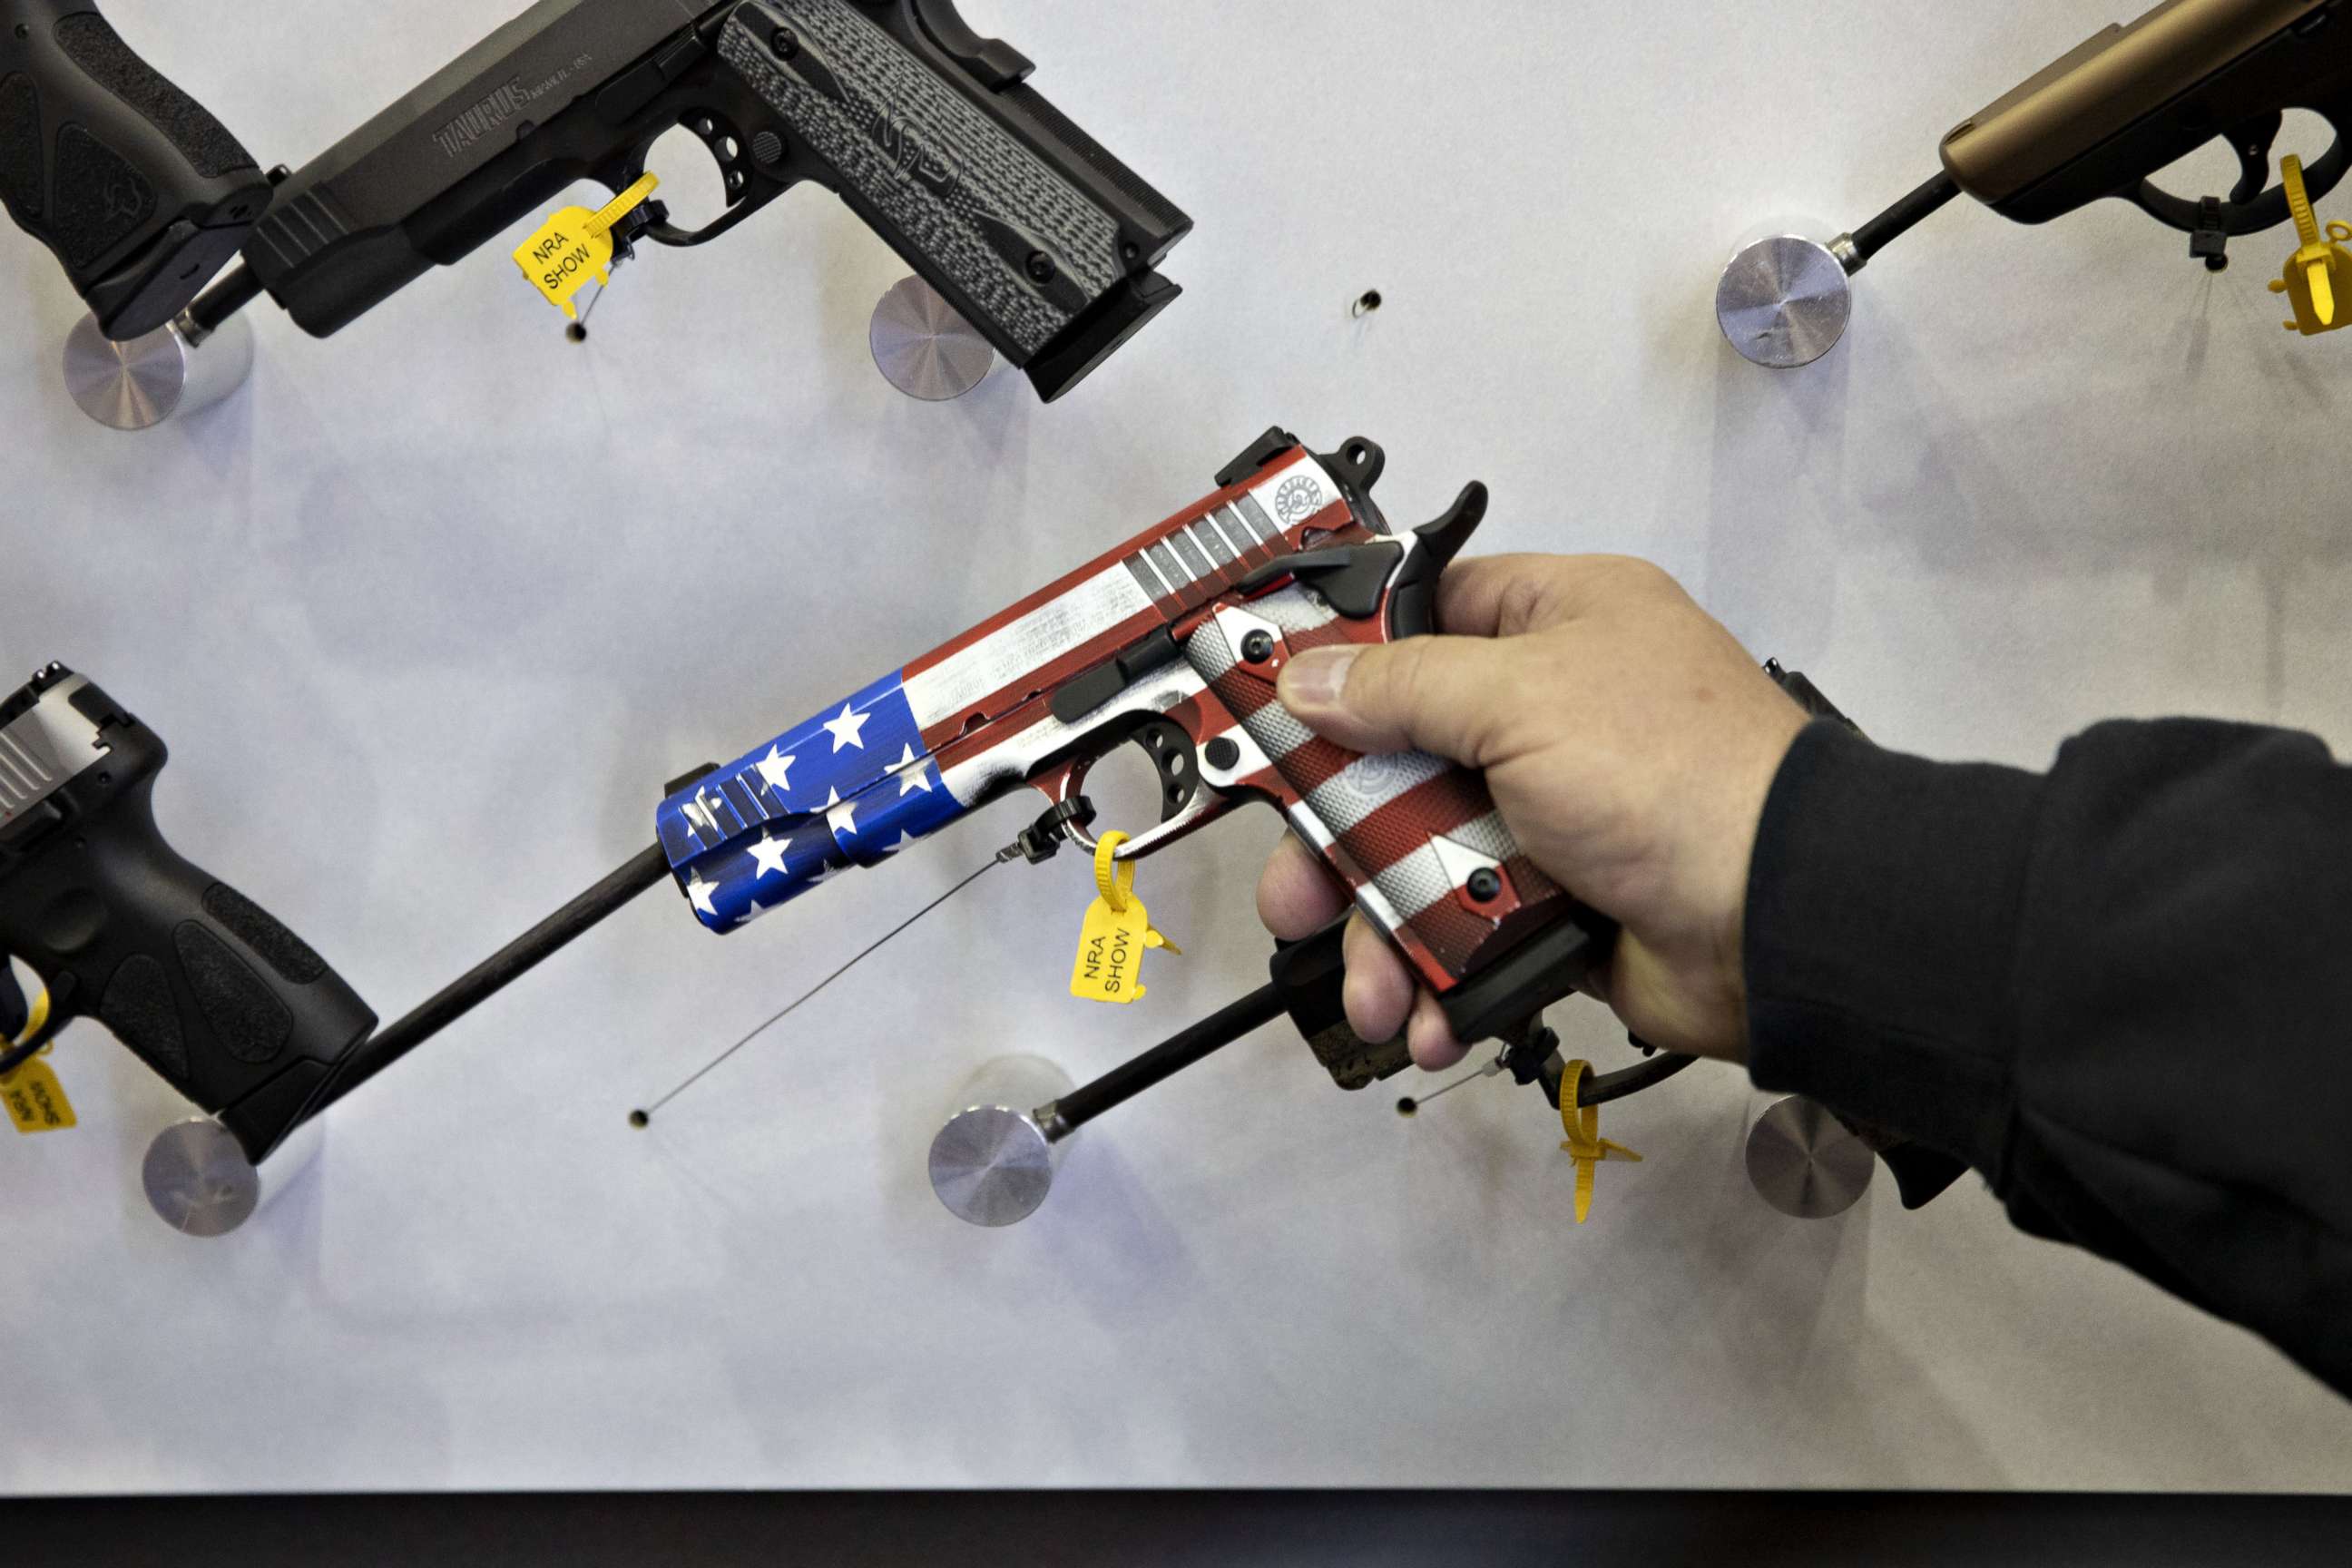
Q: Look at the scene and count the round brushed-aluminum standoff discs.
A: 6